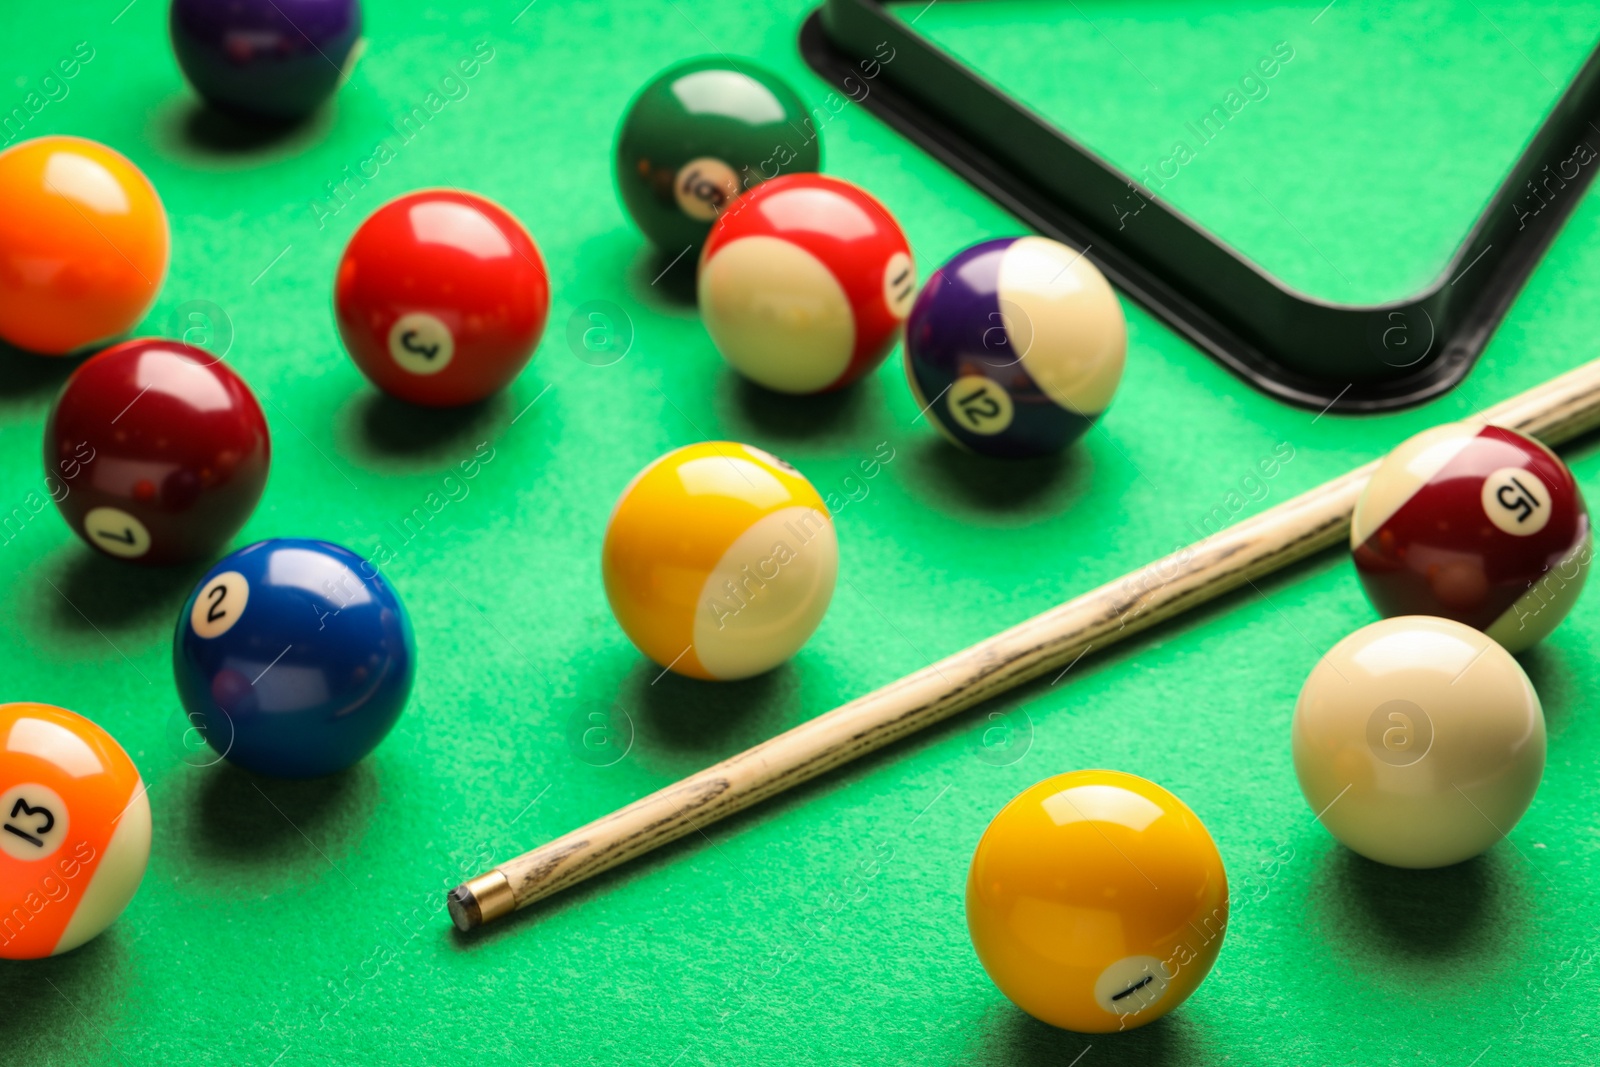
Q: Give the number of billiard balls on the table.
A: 13